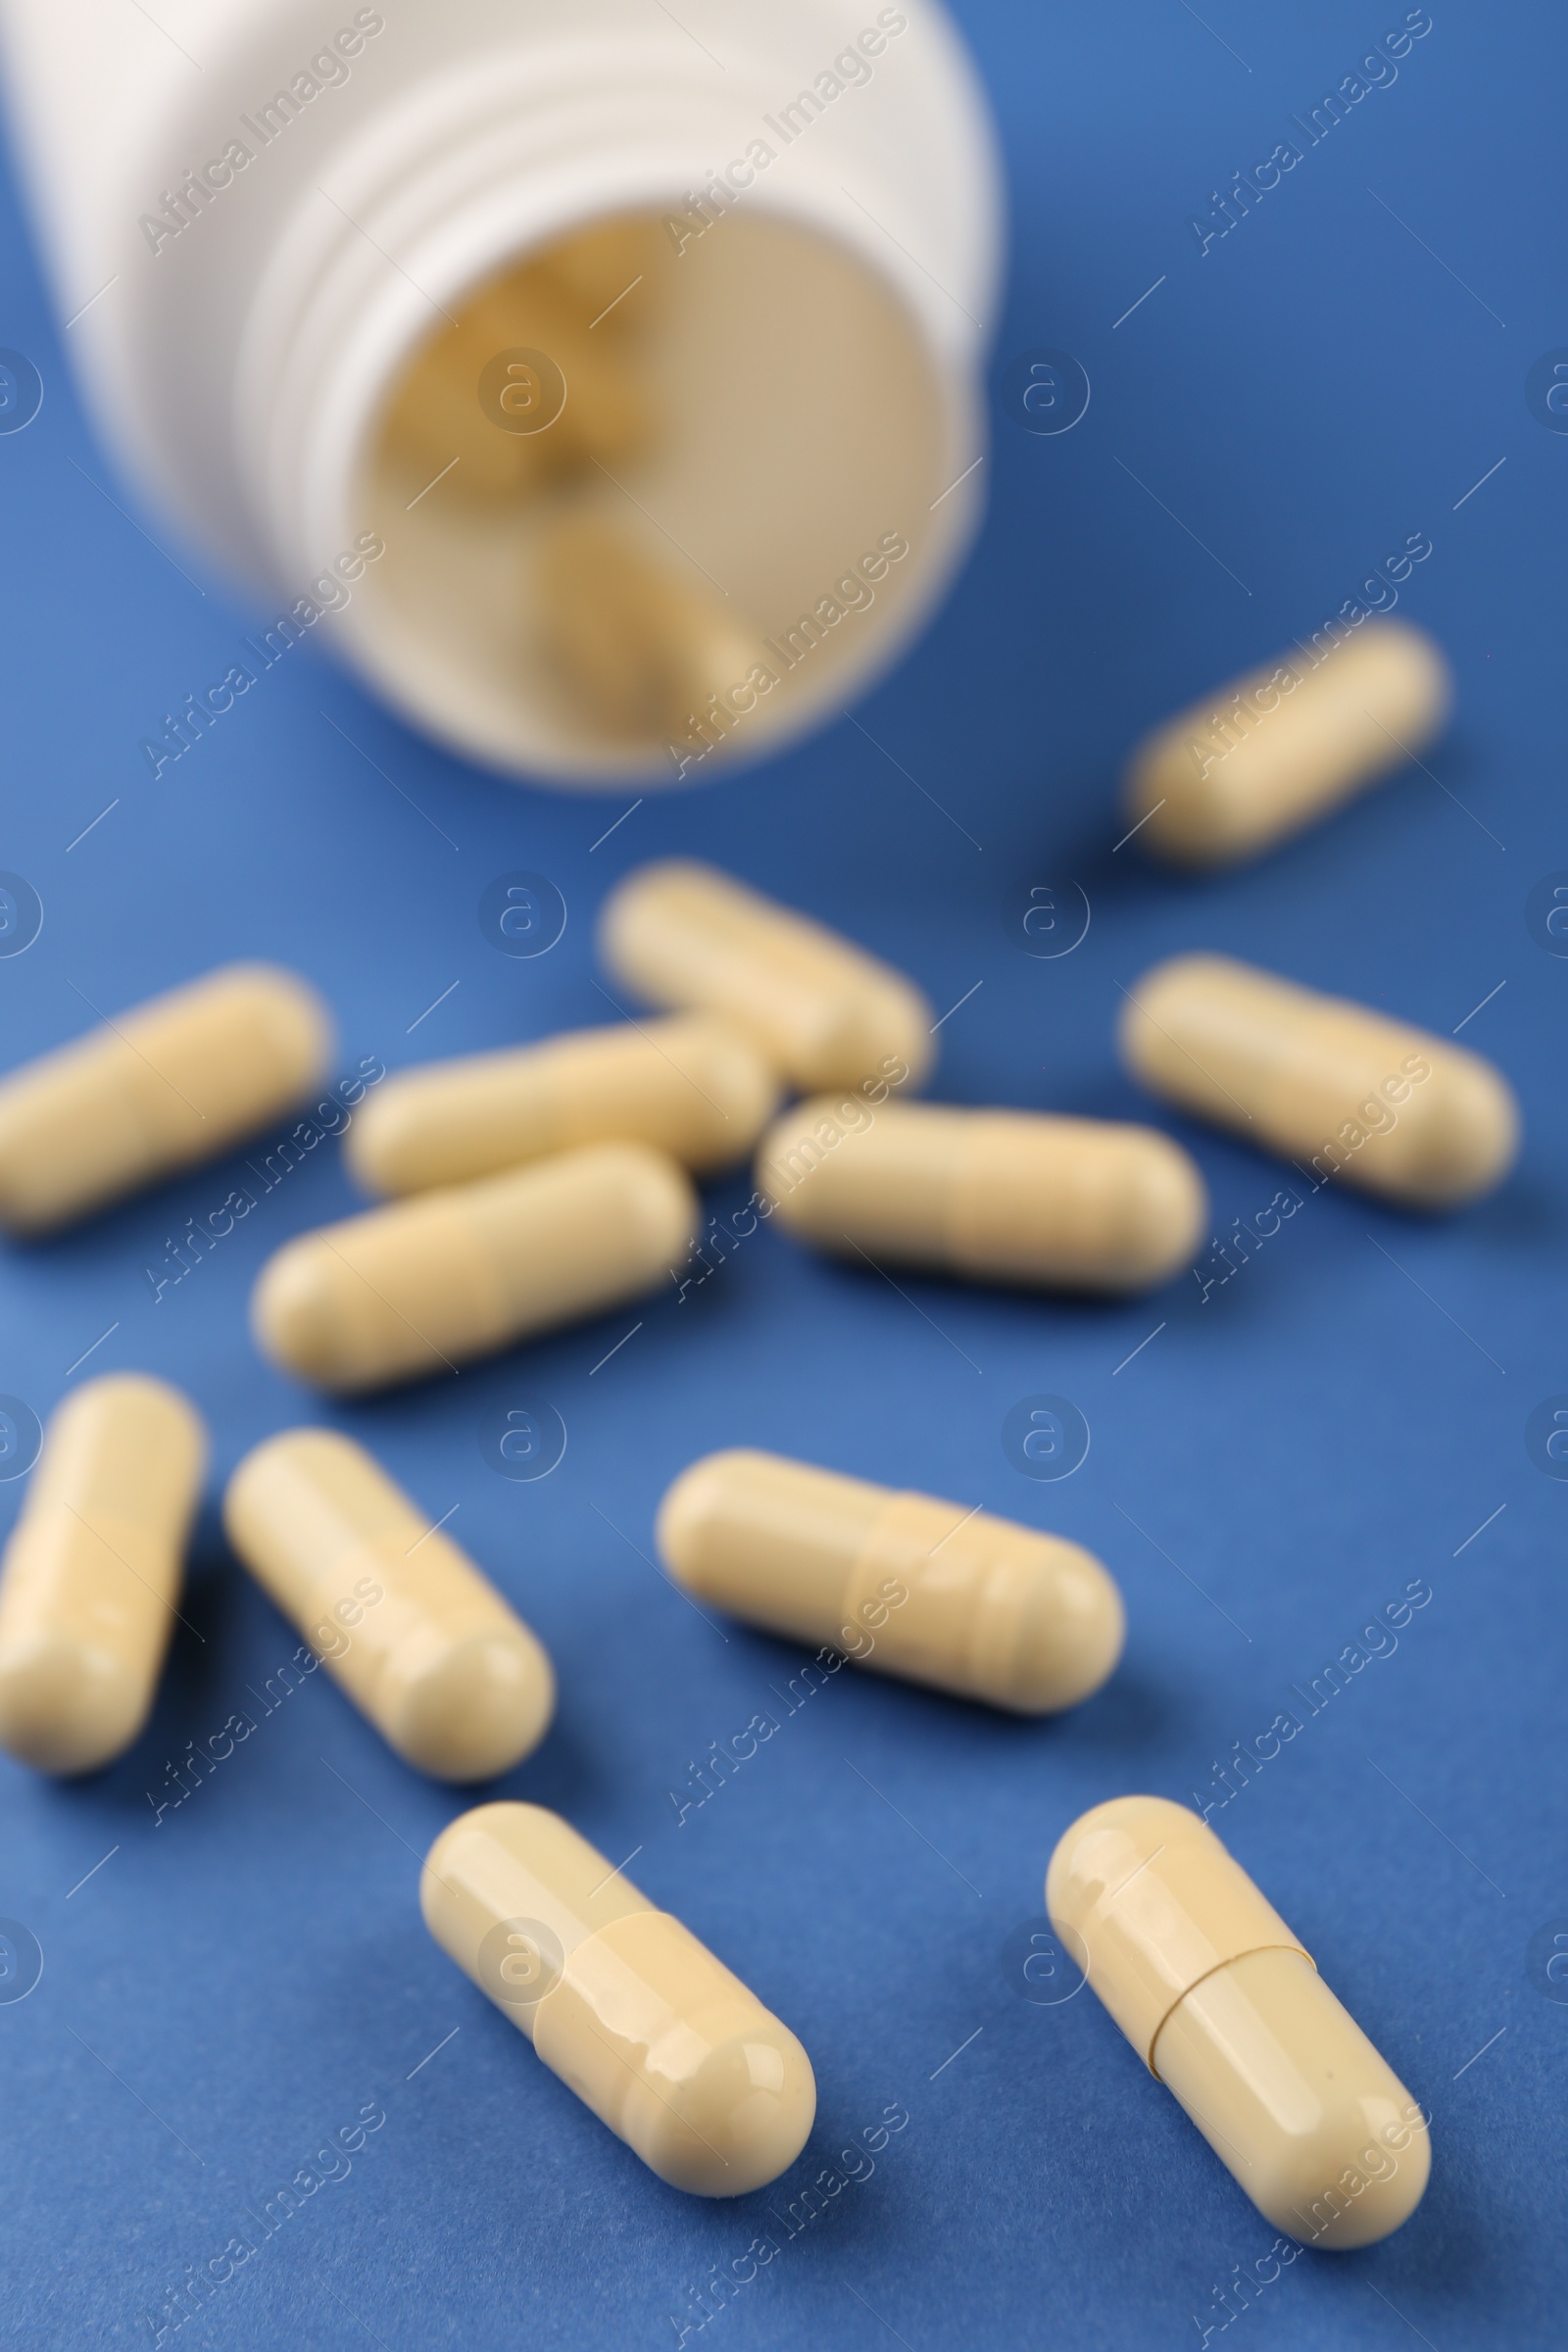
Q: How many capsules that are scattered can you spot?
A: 12